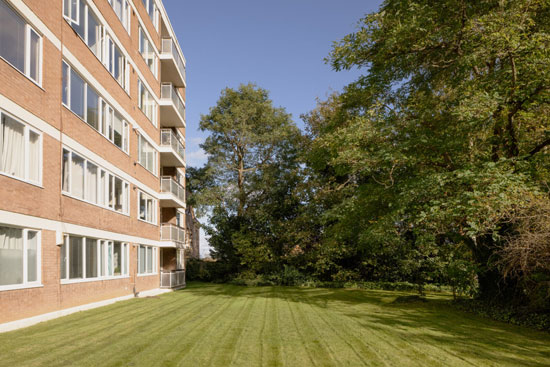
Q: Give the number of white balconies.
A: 6